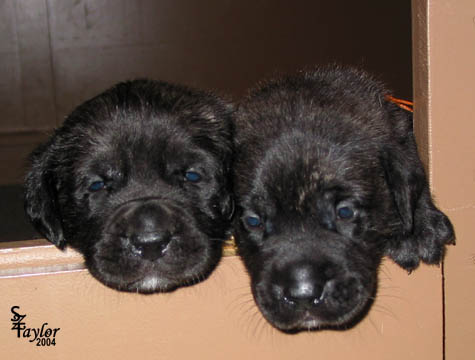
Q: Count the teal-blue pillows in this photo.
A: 0